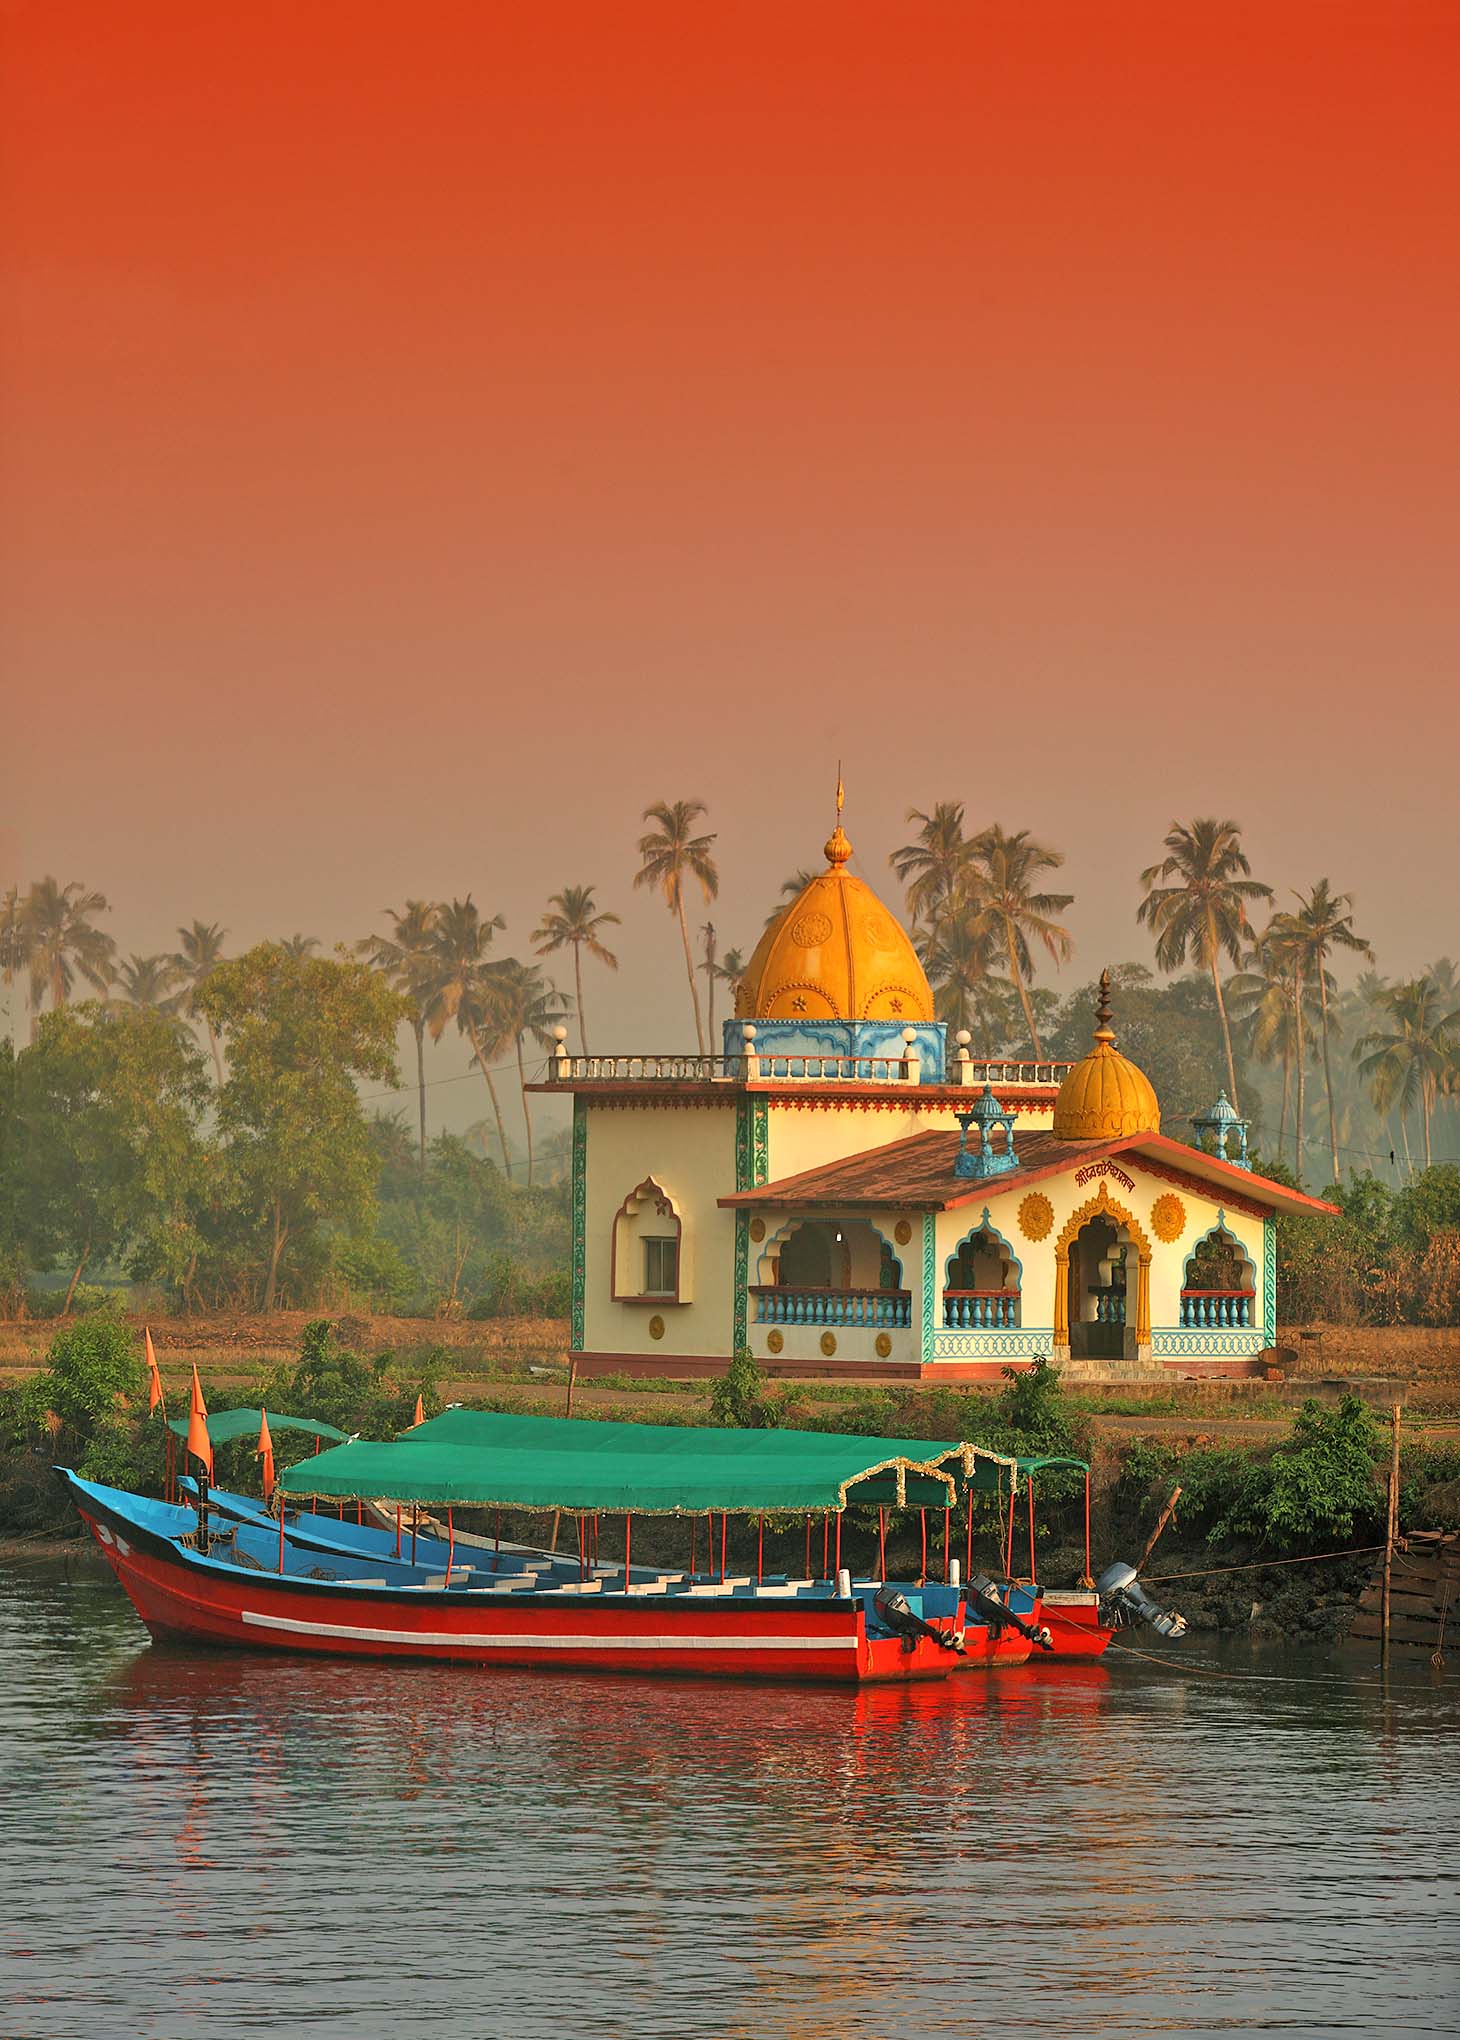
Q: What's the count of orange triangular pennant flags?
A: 4